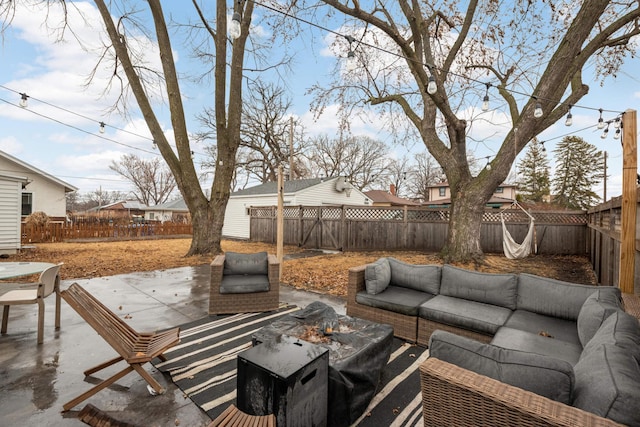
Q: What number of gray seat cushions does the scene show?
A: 5